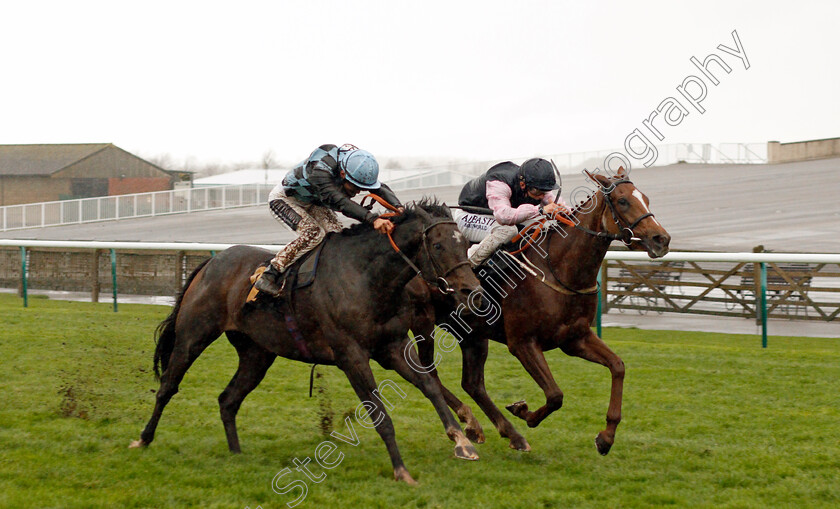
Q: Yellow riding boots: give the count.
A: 0